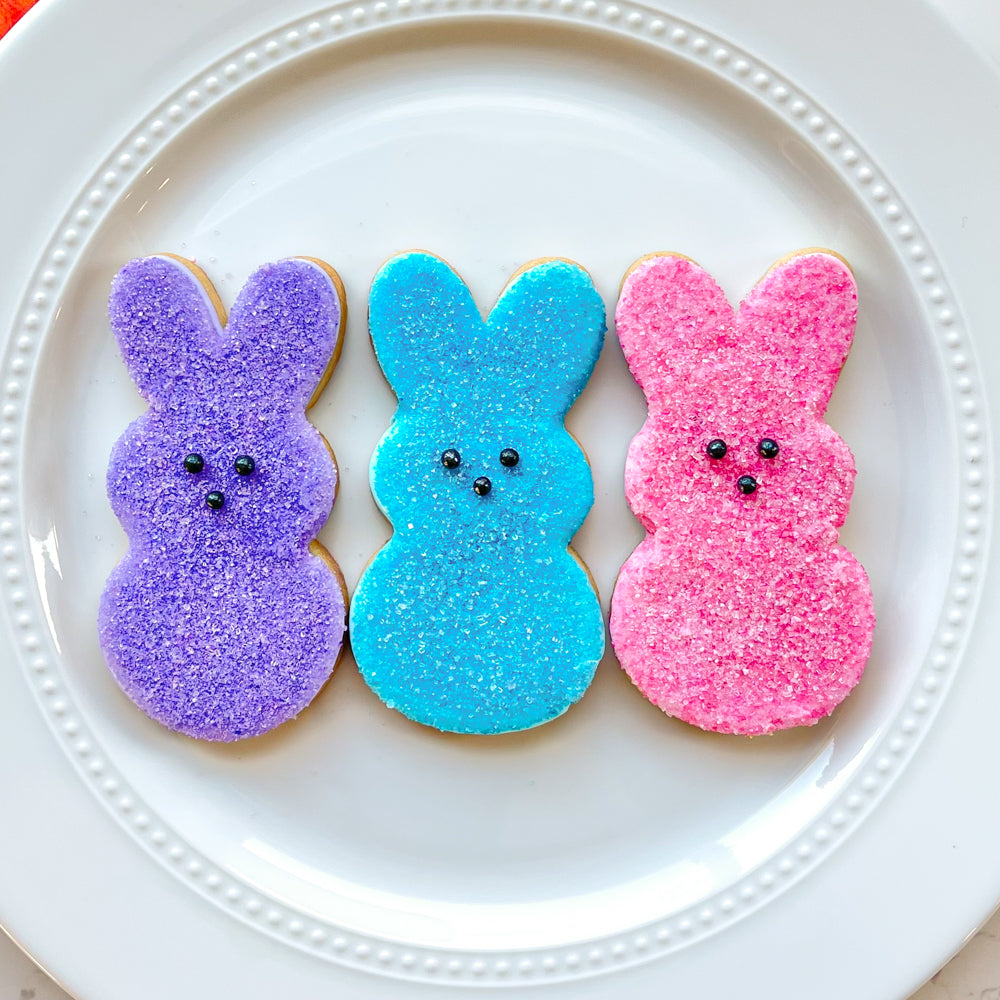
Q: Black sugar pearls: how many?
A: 9